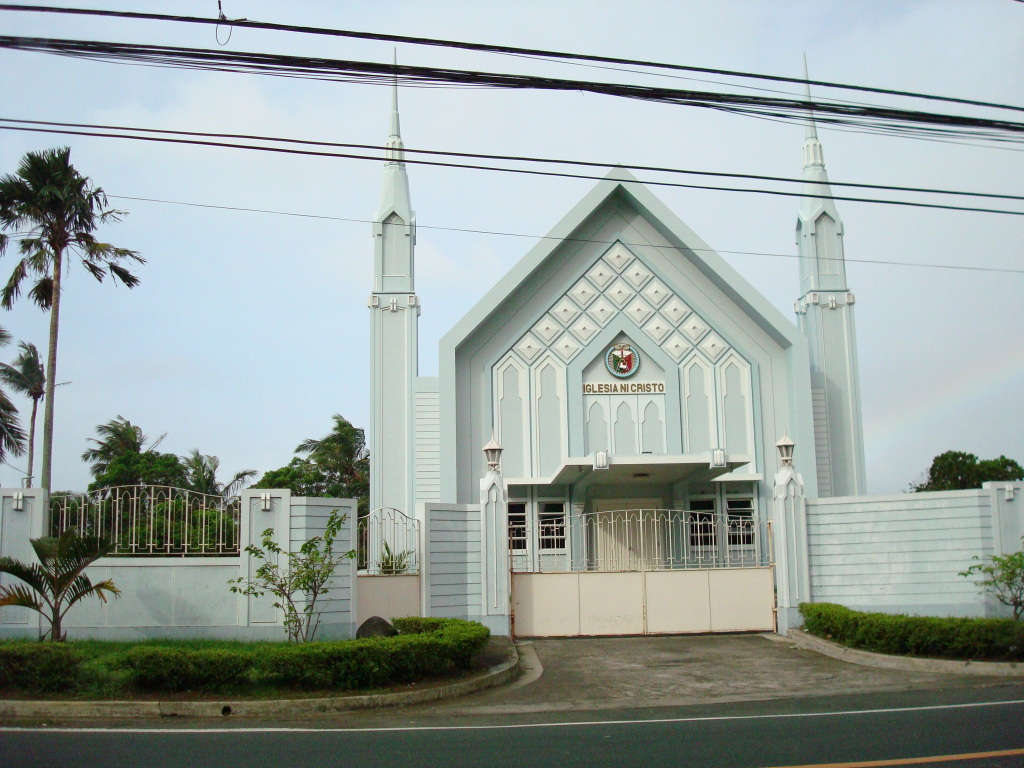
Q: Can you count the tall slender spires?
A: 2